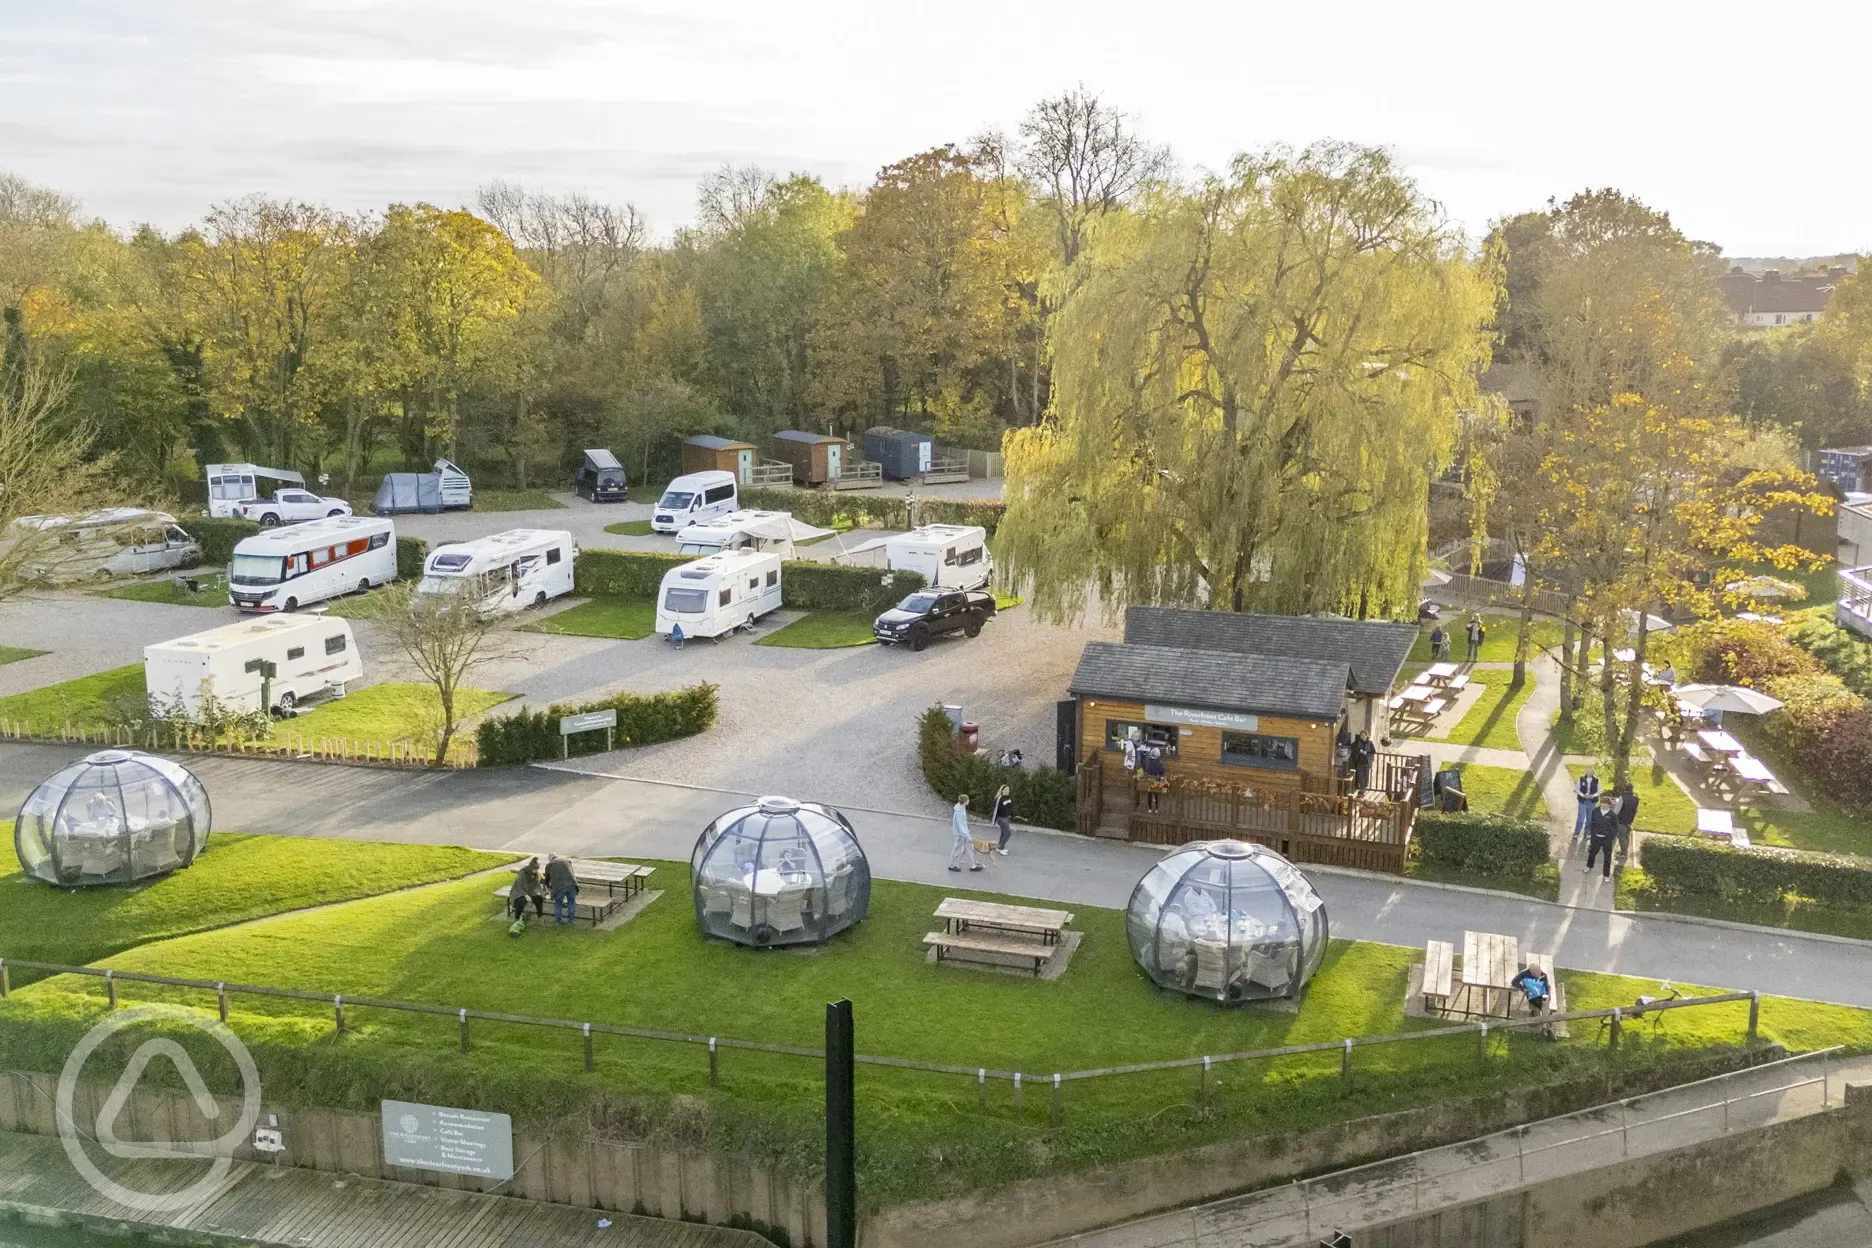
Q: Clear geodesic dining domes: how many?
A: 3